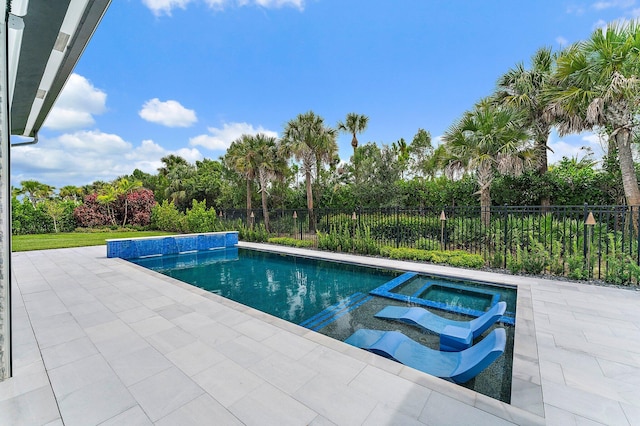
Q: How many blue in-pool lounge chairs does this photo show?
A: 2